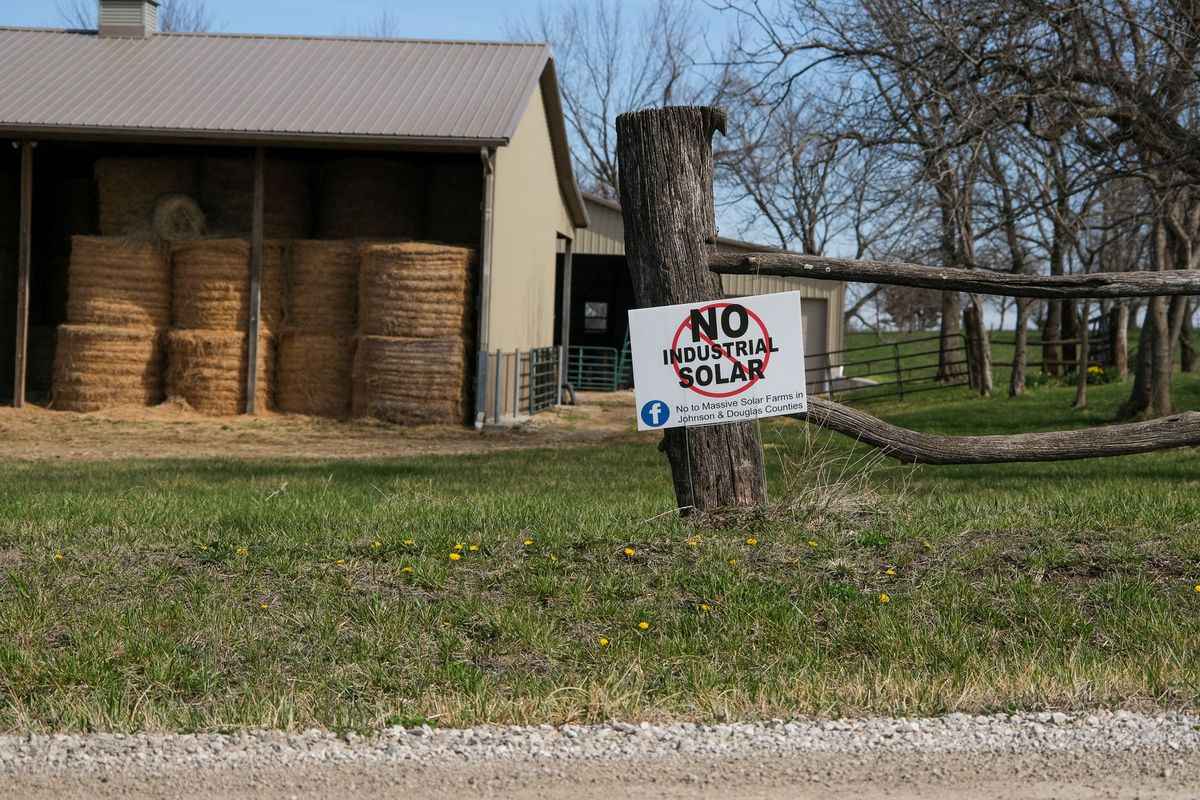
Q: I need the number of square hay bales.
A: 0